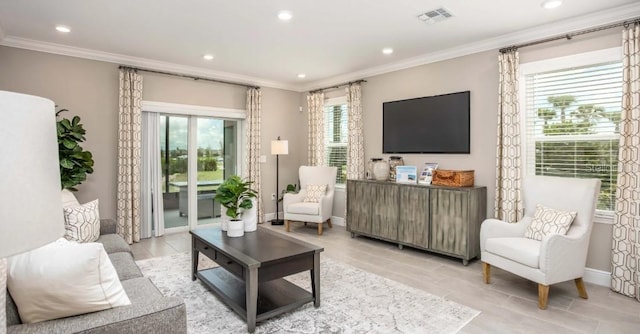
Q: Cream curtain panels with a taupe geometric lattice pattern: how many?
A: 6